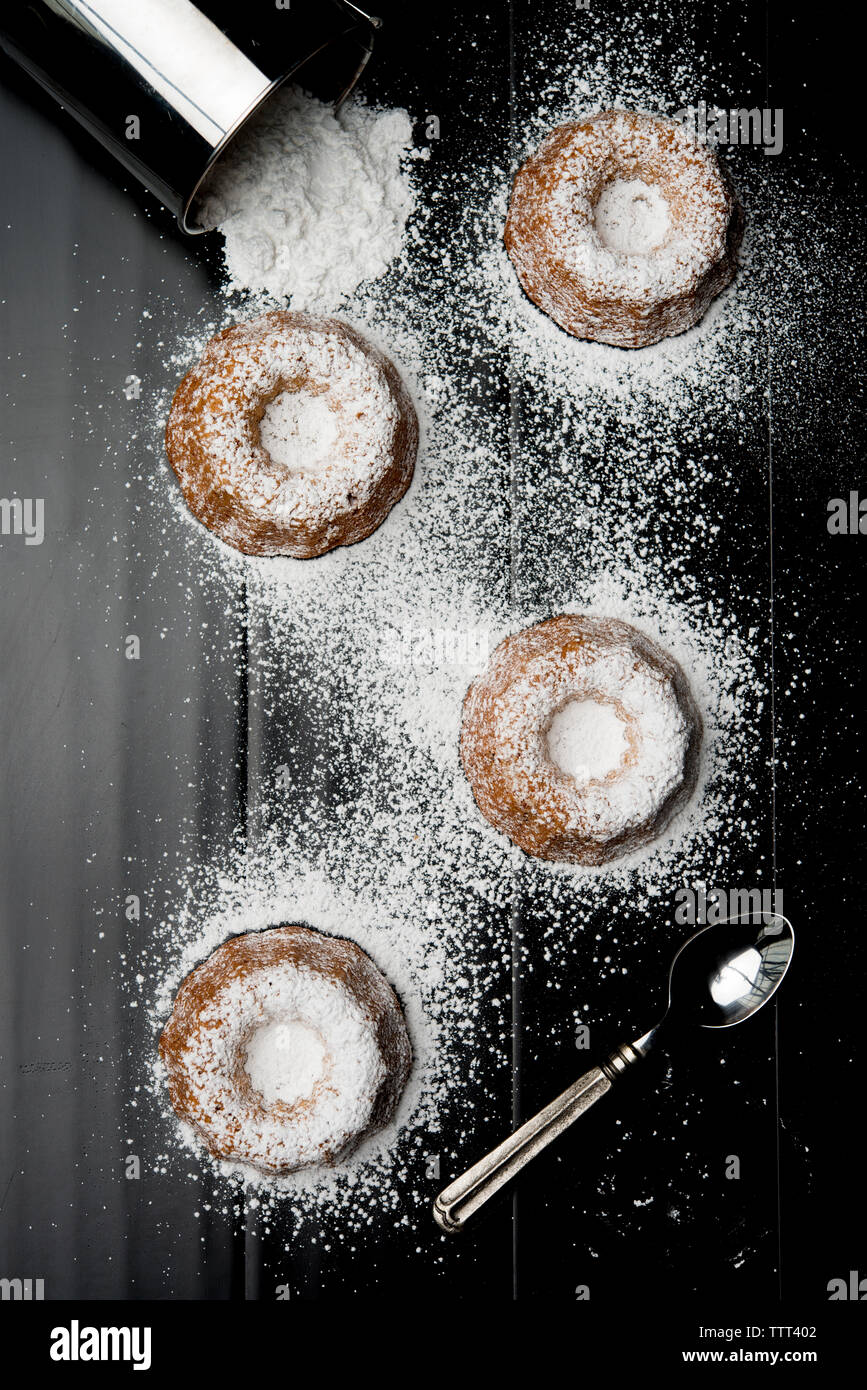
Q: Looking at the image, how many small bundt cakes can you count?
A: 4